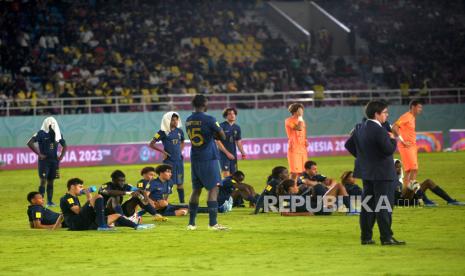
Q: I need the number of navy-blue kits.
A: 15